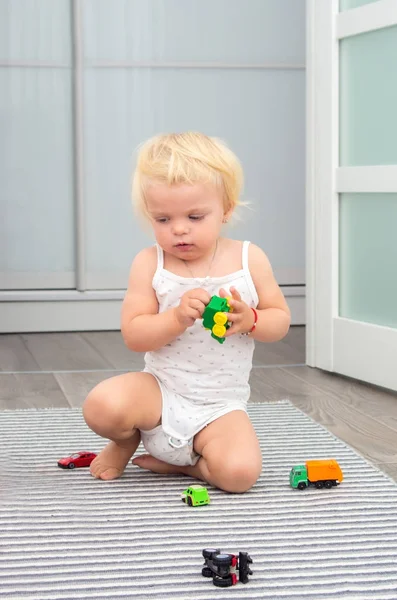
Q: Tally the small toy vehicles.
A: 5